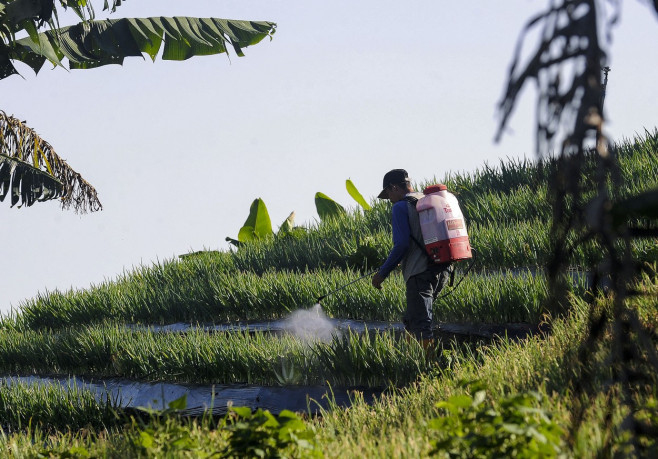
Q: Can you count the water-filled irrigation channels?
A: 2